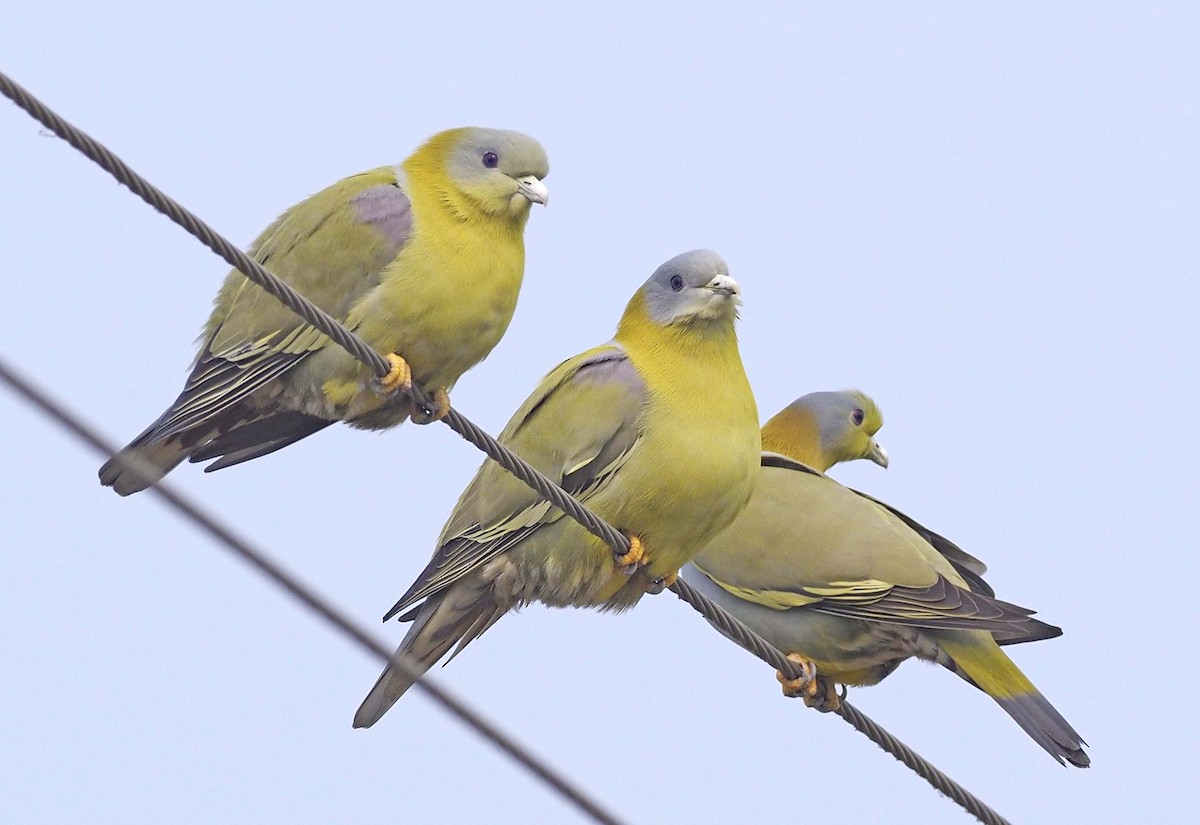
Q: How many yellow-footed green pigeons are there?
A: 3